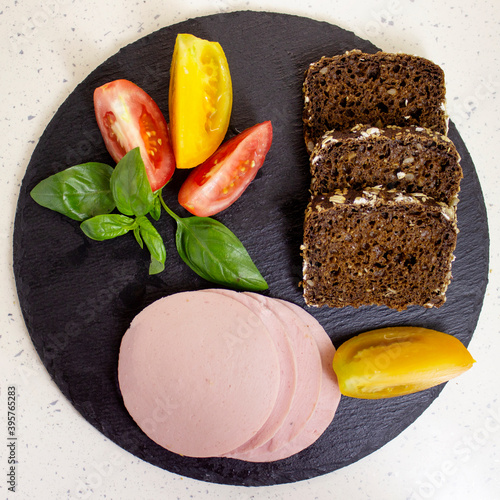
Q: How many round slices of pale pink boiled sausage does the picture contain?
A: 4